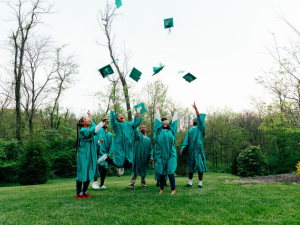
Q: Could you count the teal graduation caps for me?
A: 7